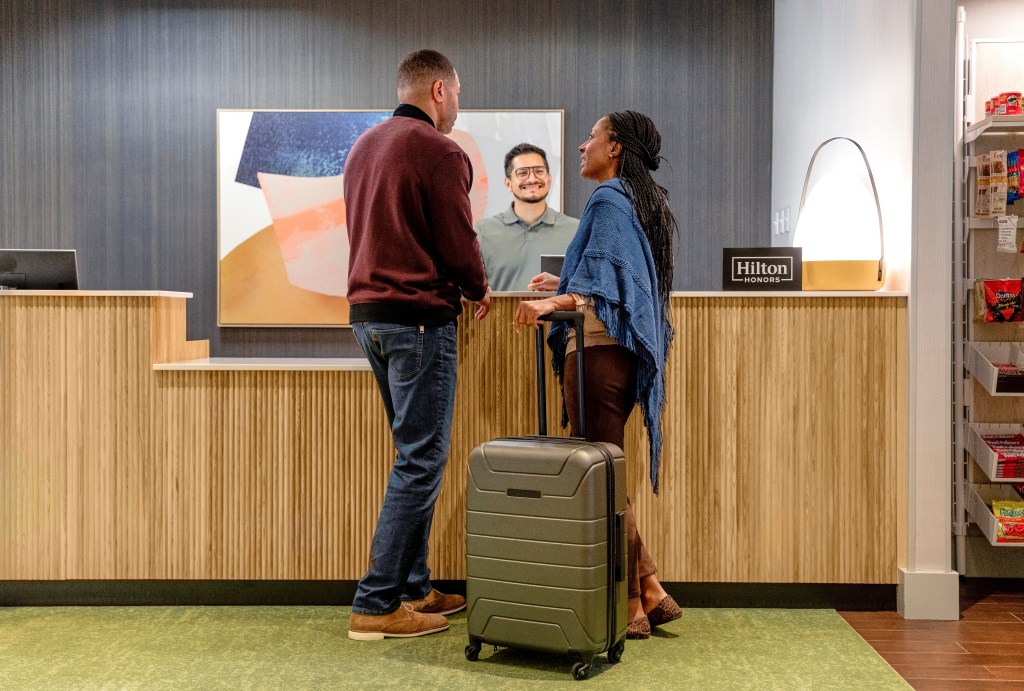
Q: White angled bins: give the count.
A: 3